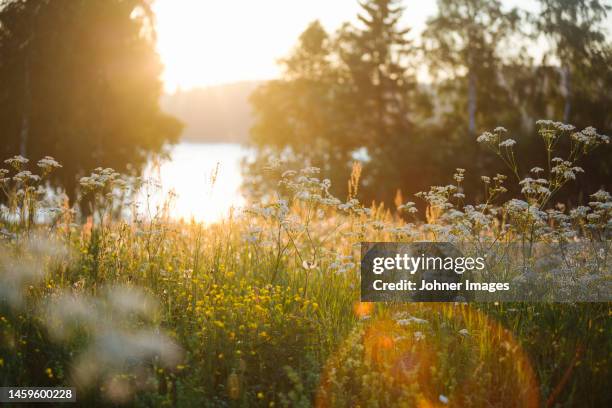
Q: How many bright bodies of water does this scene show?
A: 1